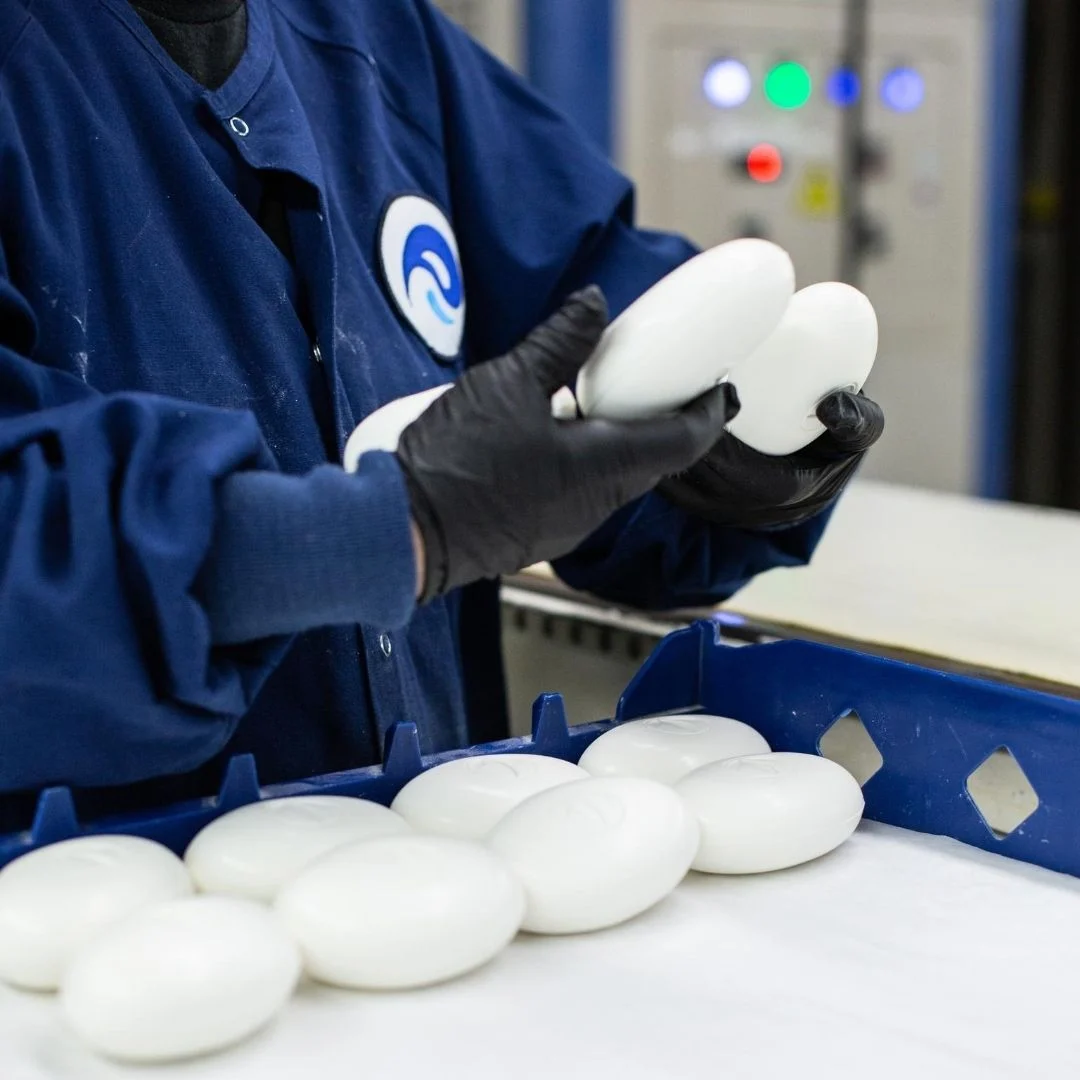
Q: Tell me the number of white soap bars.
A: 11